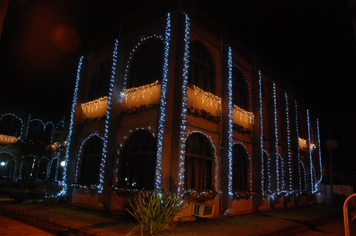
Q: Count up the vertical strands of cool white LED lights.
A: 11